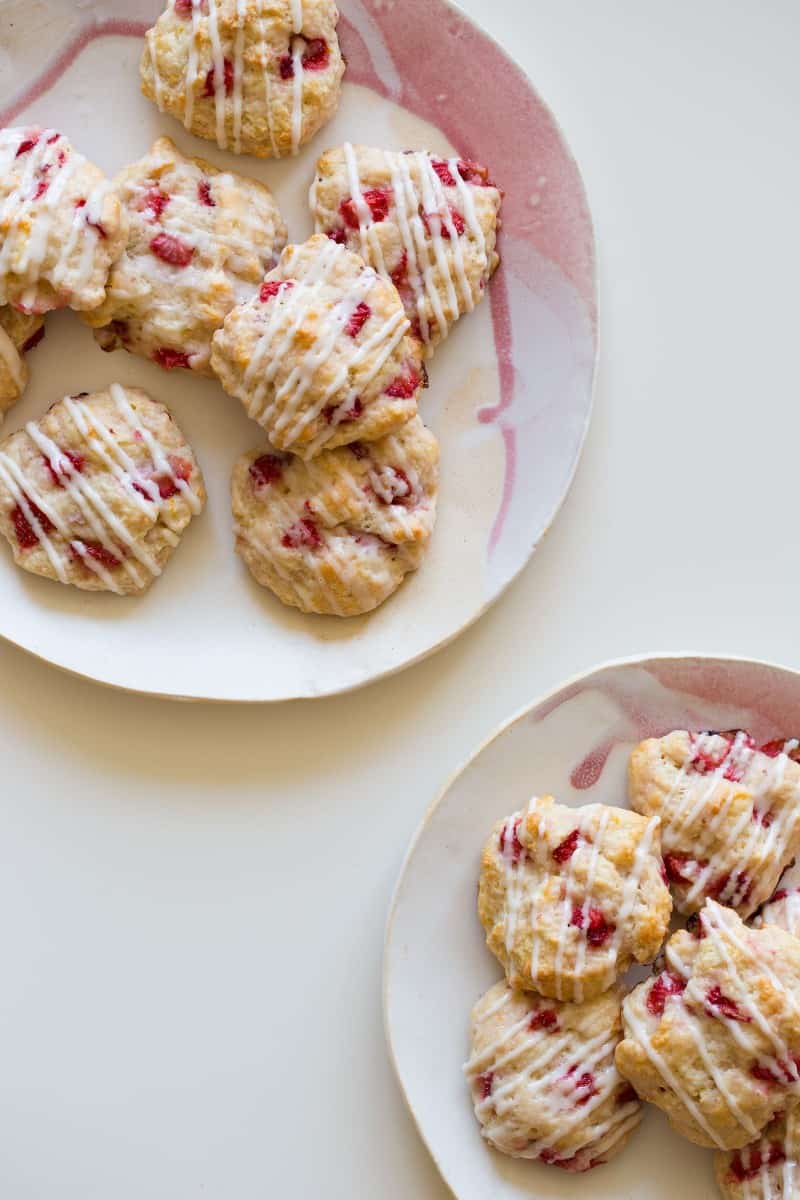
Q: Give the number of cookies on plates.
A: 14